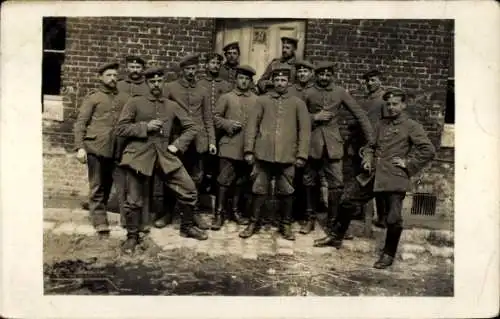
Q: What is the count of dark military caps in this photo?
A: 13